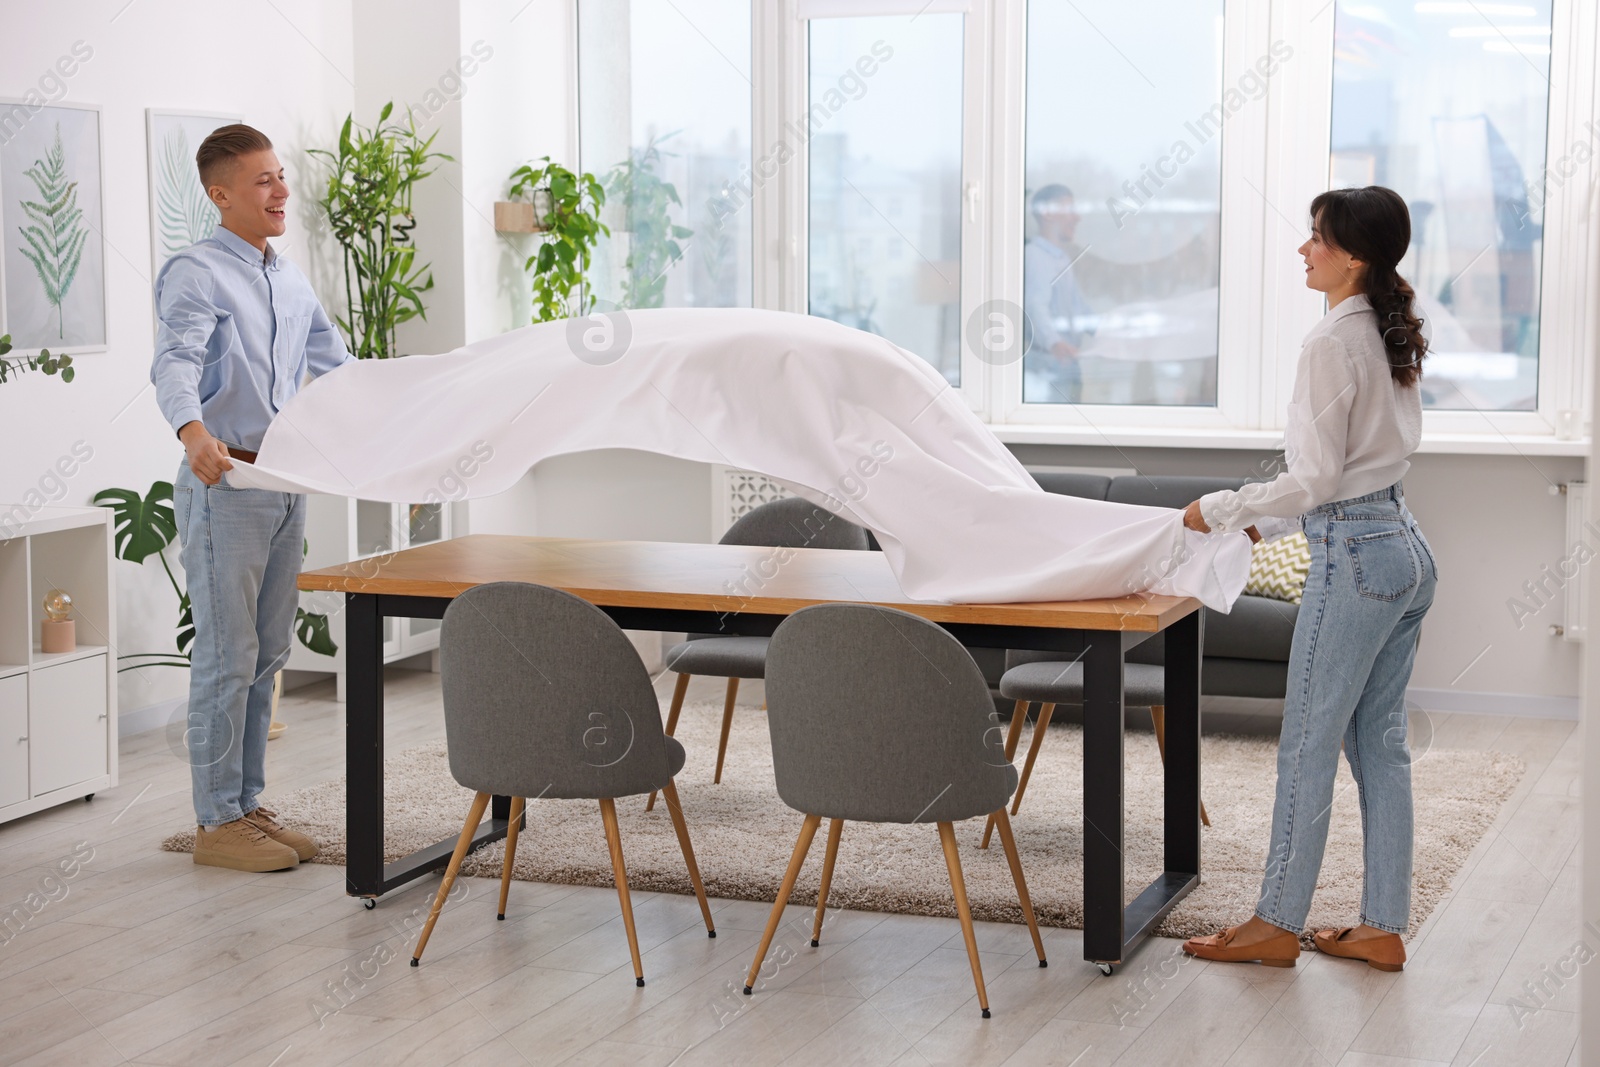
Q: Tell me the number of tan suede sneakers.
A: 2